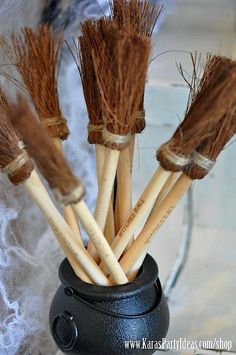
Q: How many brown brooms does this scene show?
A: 8